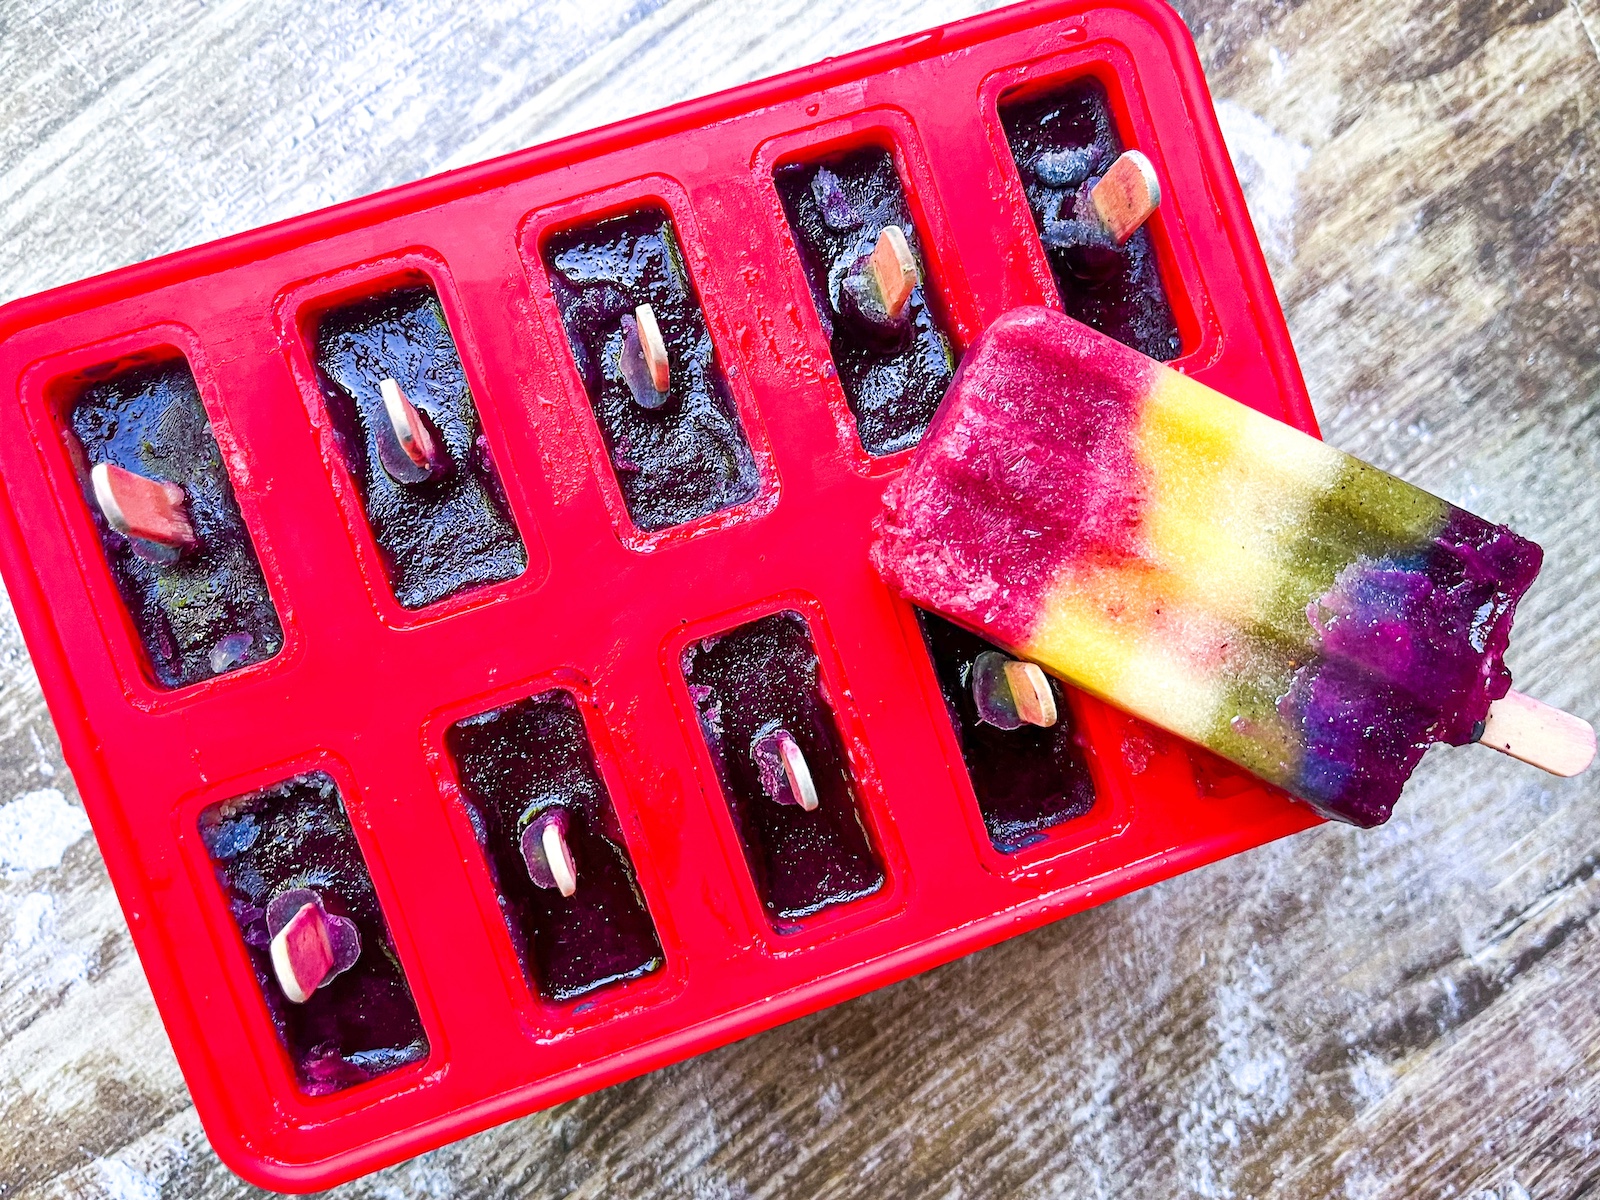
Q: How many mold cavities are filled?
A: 9